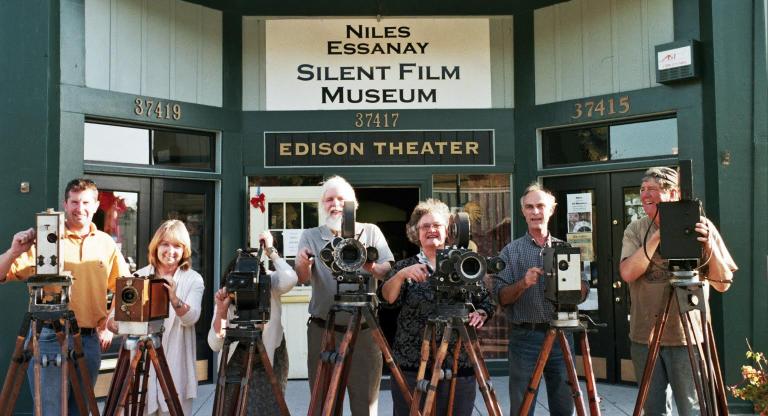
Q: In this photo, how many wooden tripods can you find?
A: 7